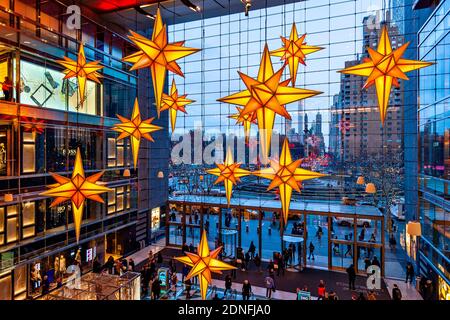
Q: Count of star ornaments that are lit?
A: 12